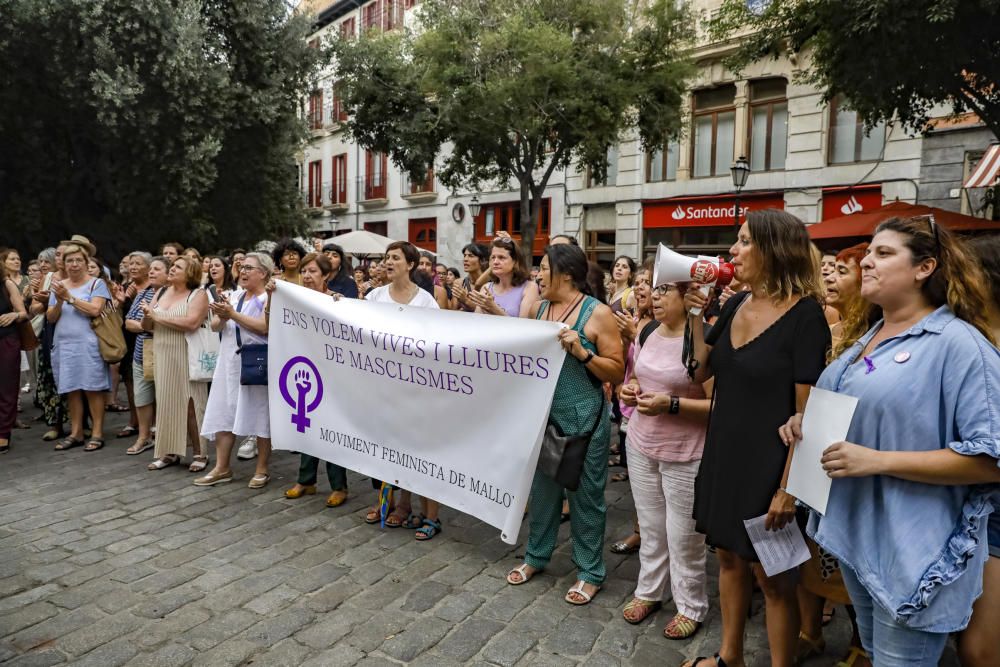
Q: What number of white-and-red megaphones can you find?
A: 1